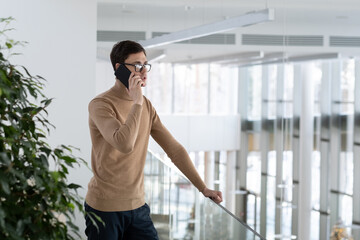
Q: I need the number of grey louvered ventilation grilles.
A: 4